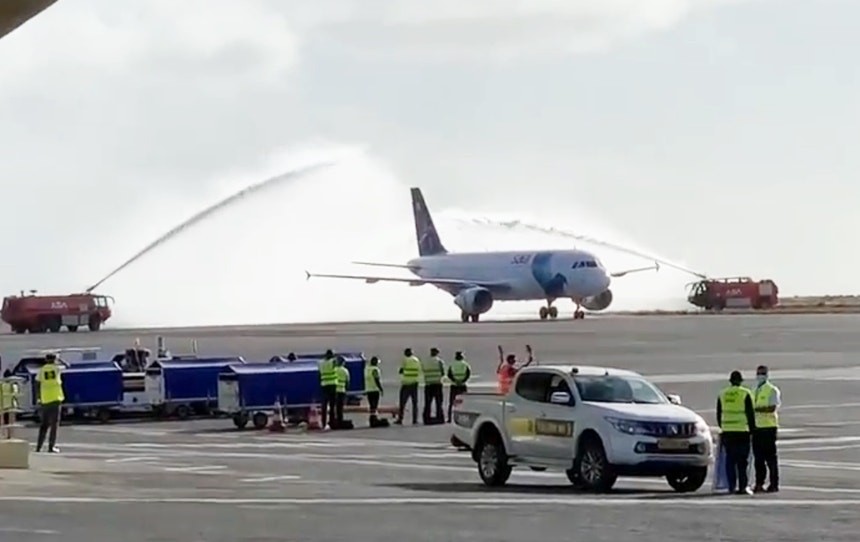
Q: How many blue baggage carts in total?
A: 4